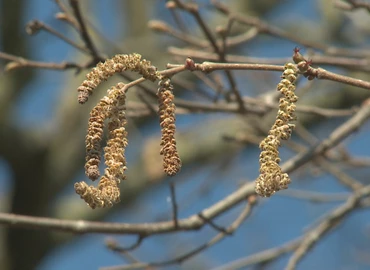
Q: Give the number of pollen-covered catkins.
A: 5